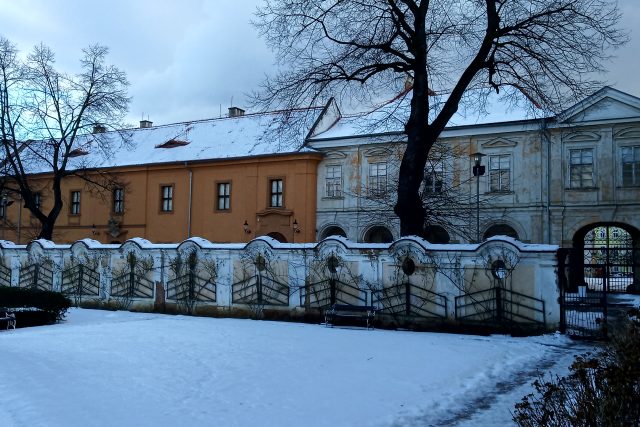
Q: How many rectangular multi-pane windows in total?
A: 13